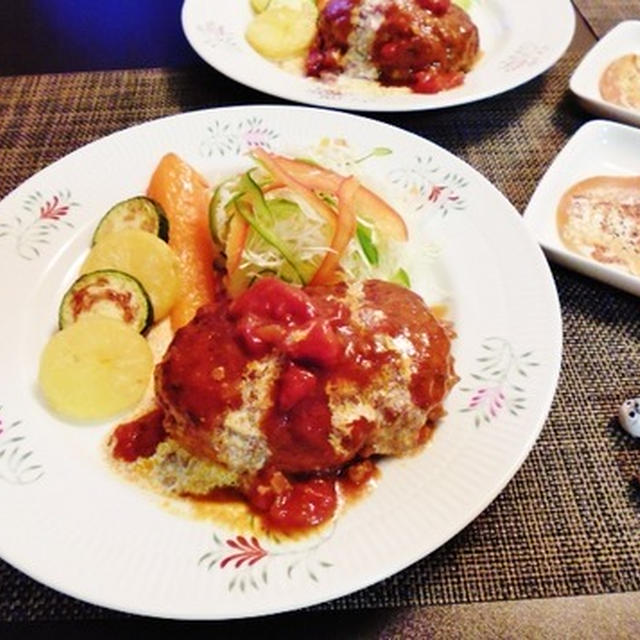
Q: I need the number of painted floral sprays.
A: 9